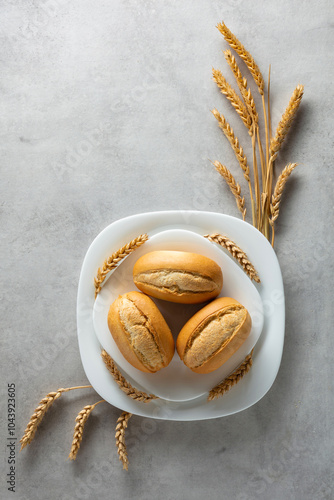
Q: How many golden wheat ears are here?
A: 14